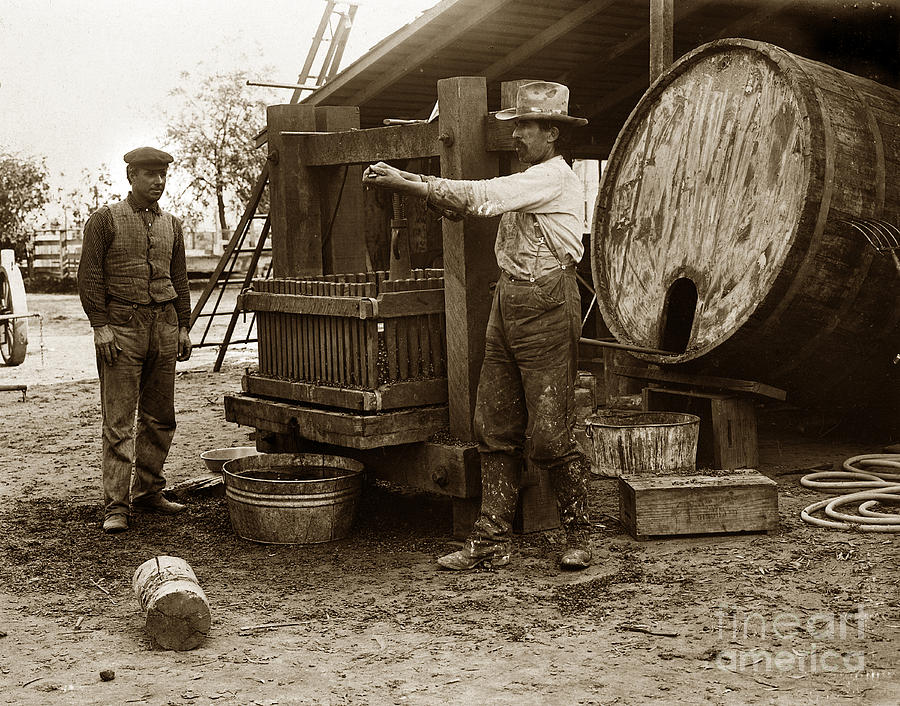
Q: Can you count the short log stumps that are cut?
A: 1